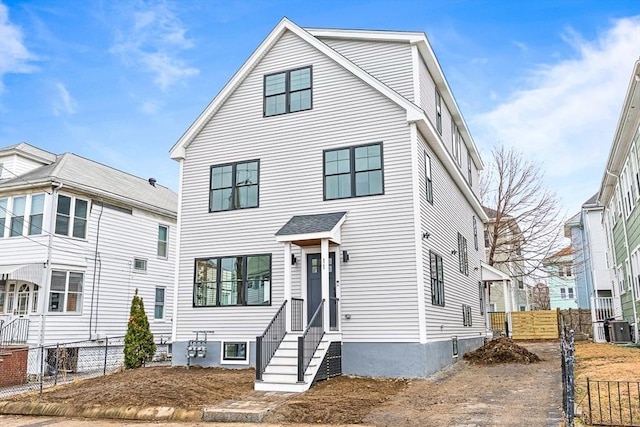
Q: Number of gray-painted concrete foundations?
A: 1